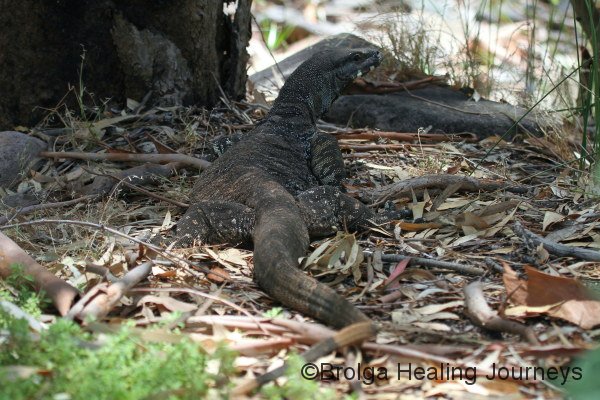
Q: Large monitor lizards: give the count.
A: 1